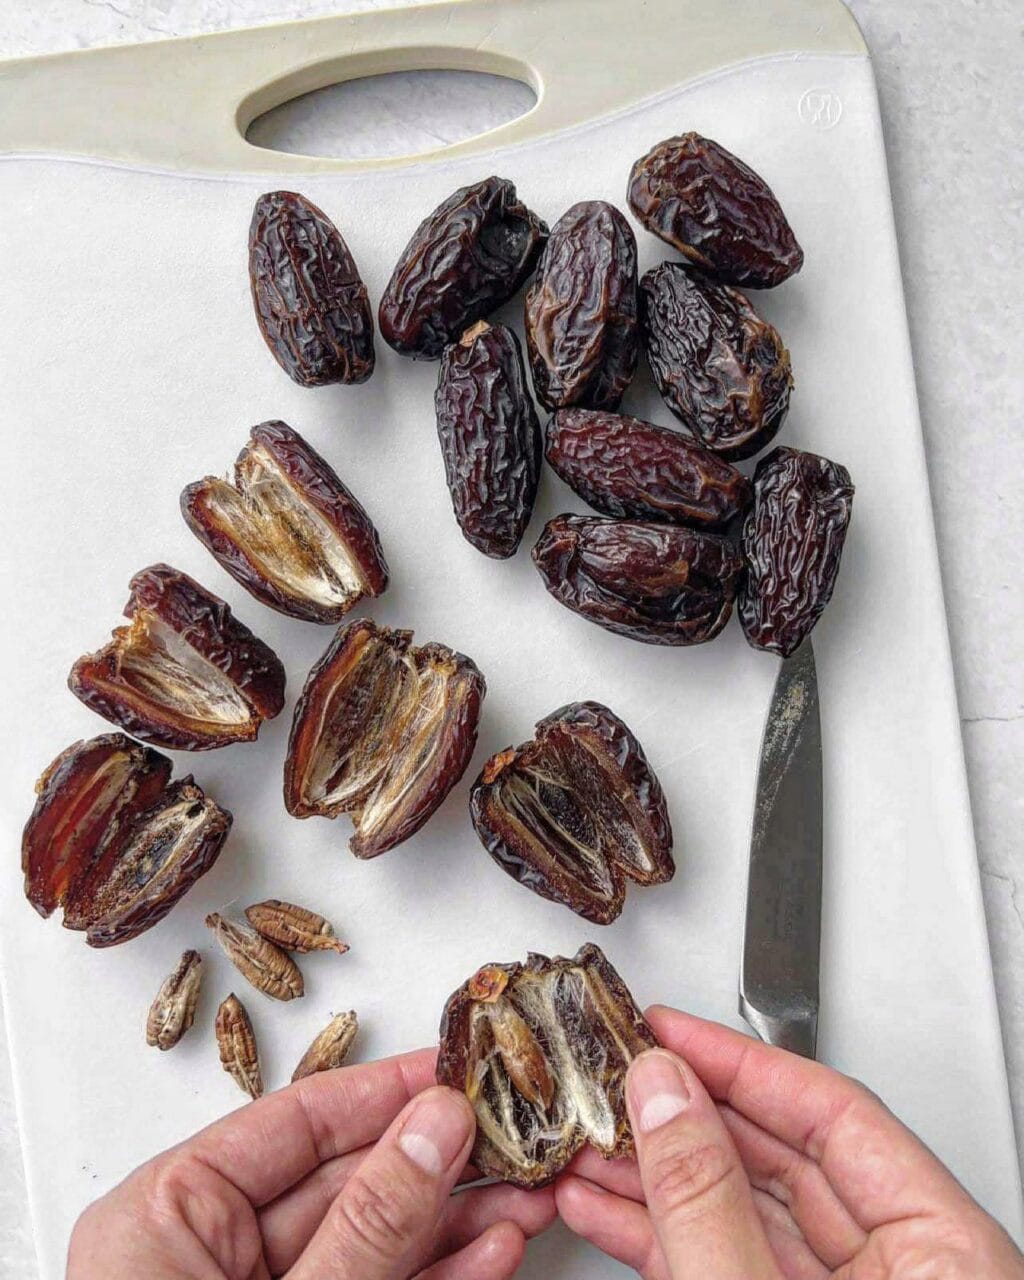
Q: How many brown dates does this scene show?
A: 15